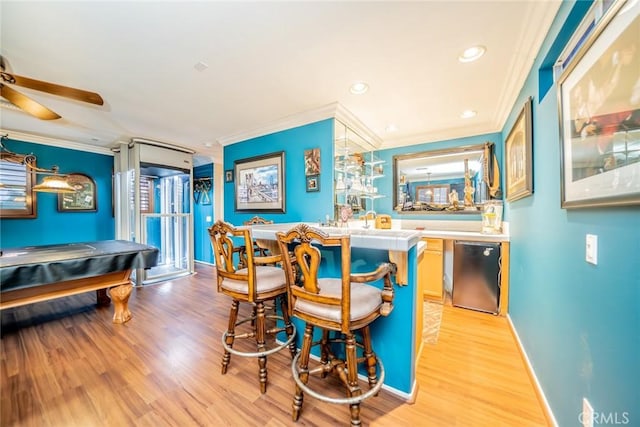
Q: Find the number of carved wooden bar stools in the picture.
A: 3